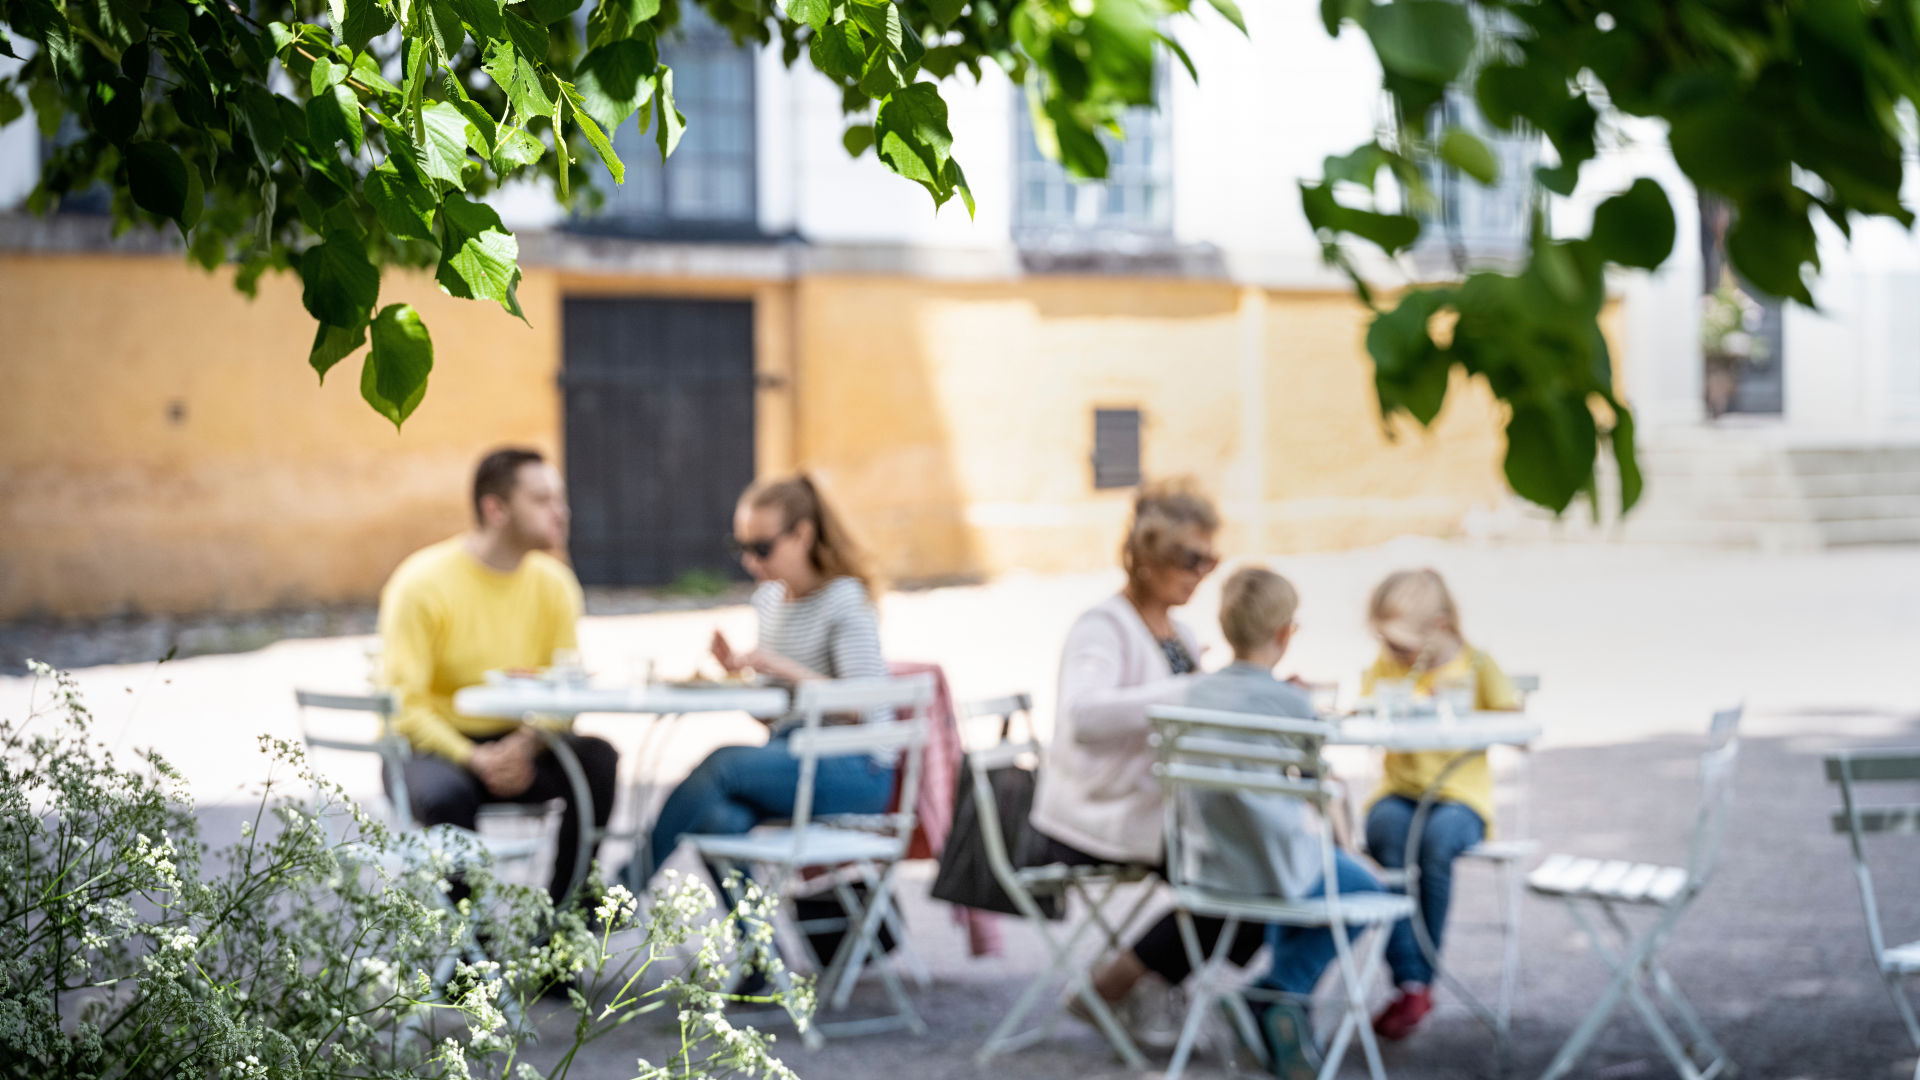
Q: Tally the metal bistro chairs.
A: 9